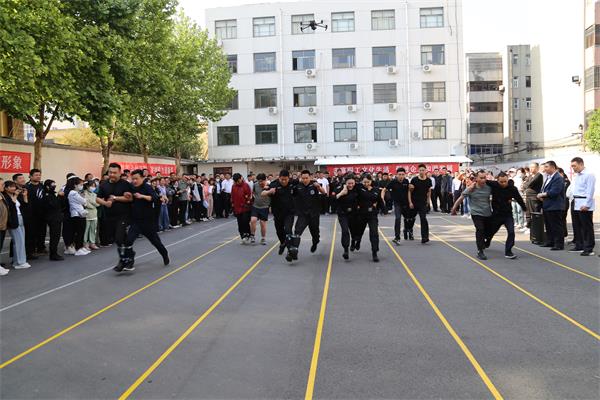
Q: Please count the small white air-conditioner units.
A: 12